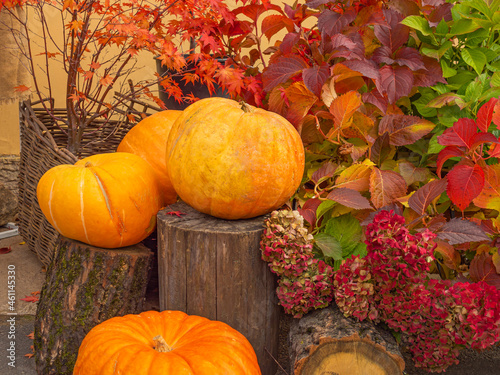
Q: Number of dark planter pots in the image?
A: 1